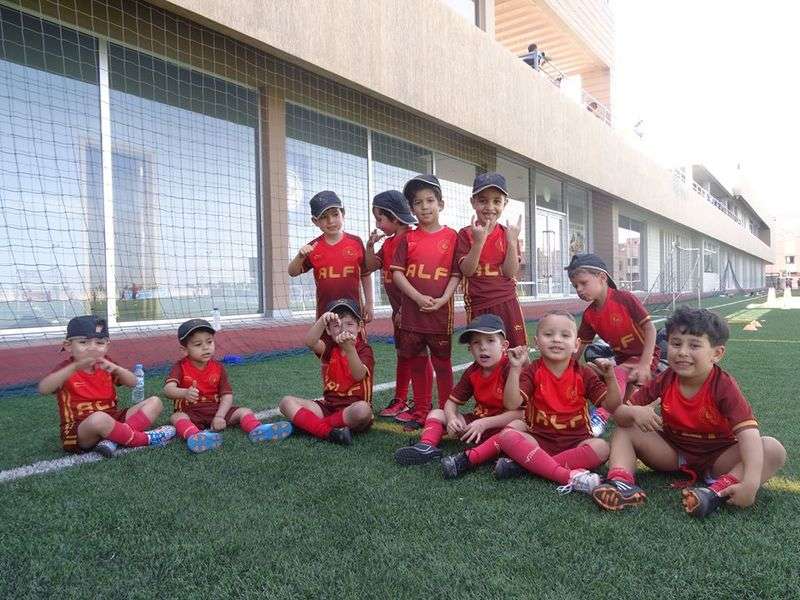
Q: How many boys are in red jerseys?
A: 11